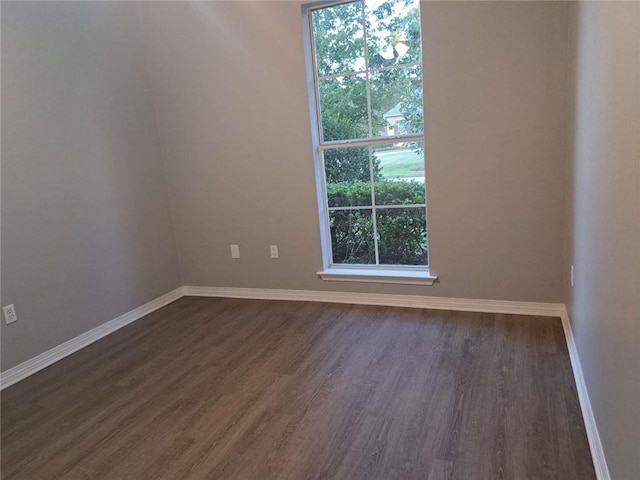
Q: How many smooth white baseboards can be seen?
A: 3